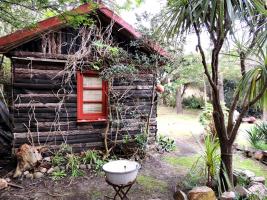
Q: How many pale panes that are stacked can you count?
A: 3